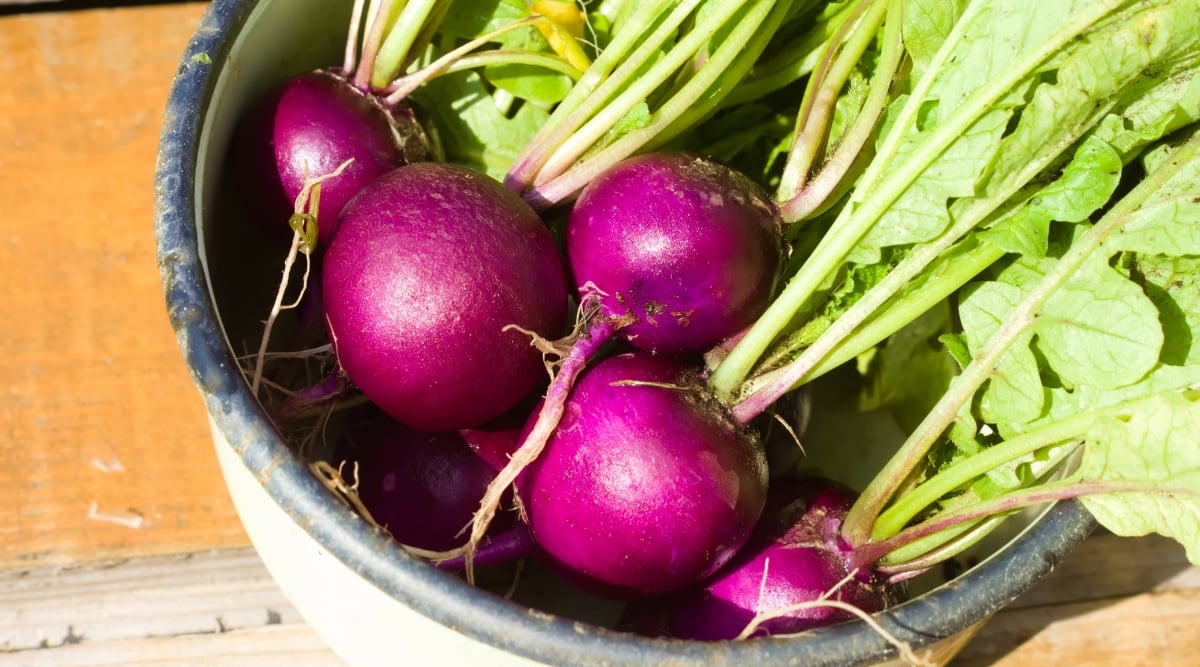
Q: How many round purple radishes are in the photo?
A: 6